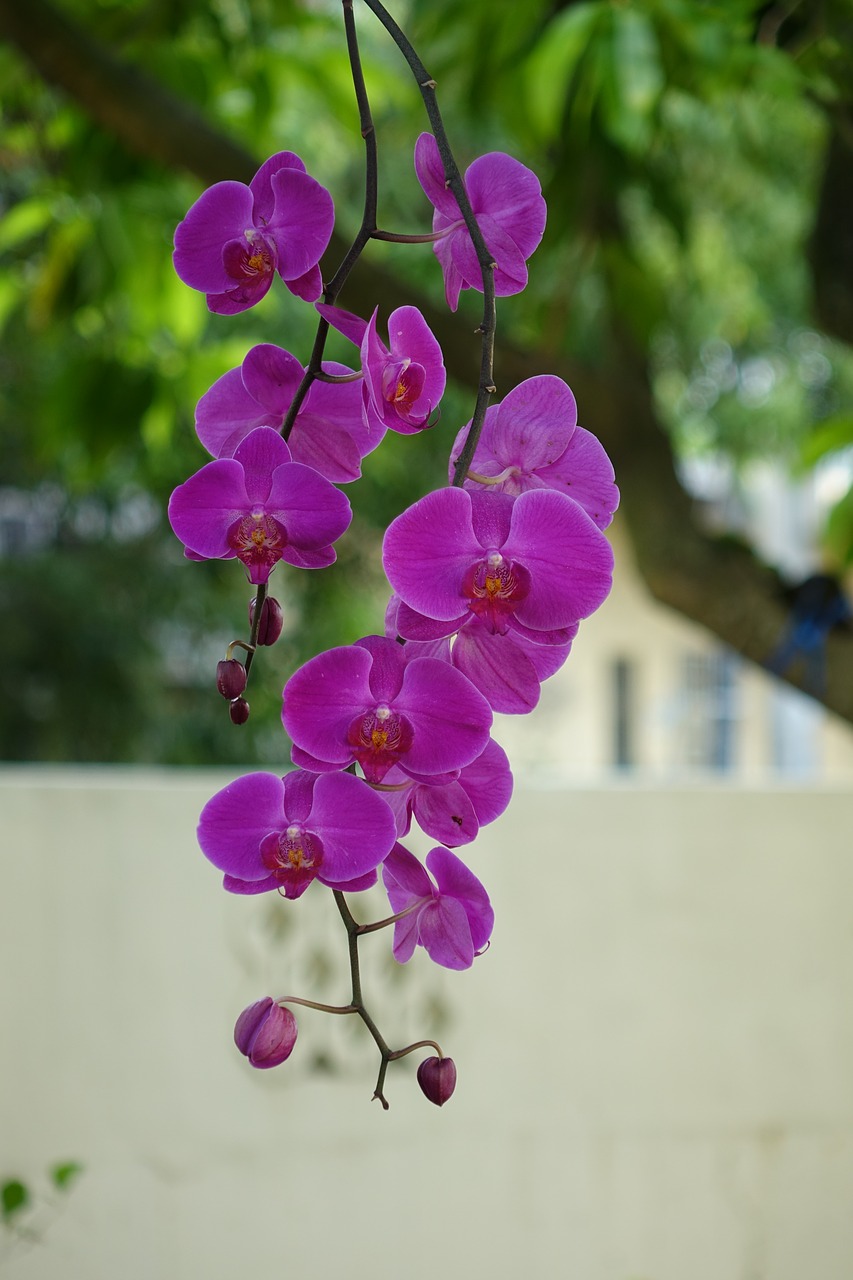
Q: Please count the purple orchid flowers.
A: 12